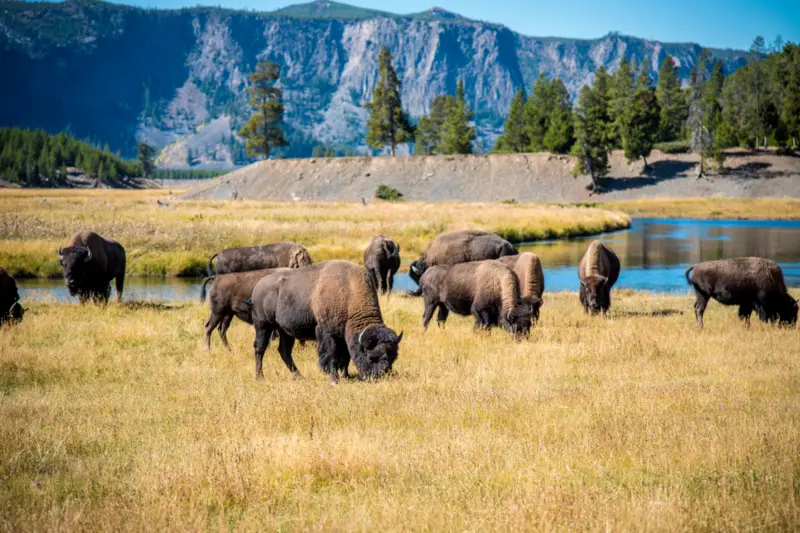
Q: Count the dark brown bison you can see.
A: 11